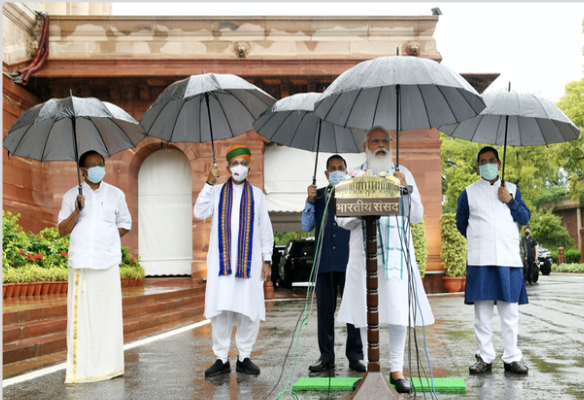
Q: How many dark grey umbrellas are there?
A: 5